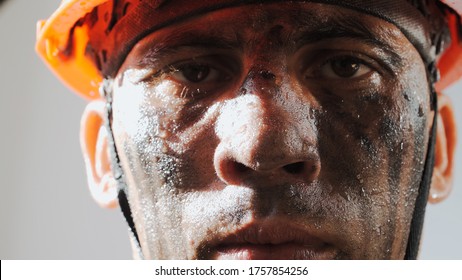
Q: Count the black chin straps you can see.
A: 2